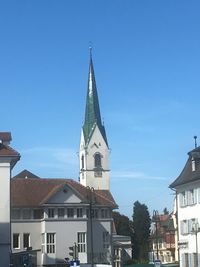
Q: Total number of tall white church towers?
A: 1